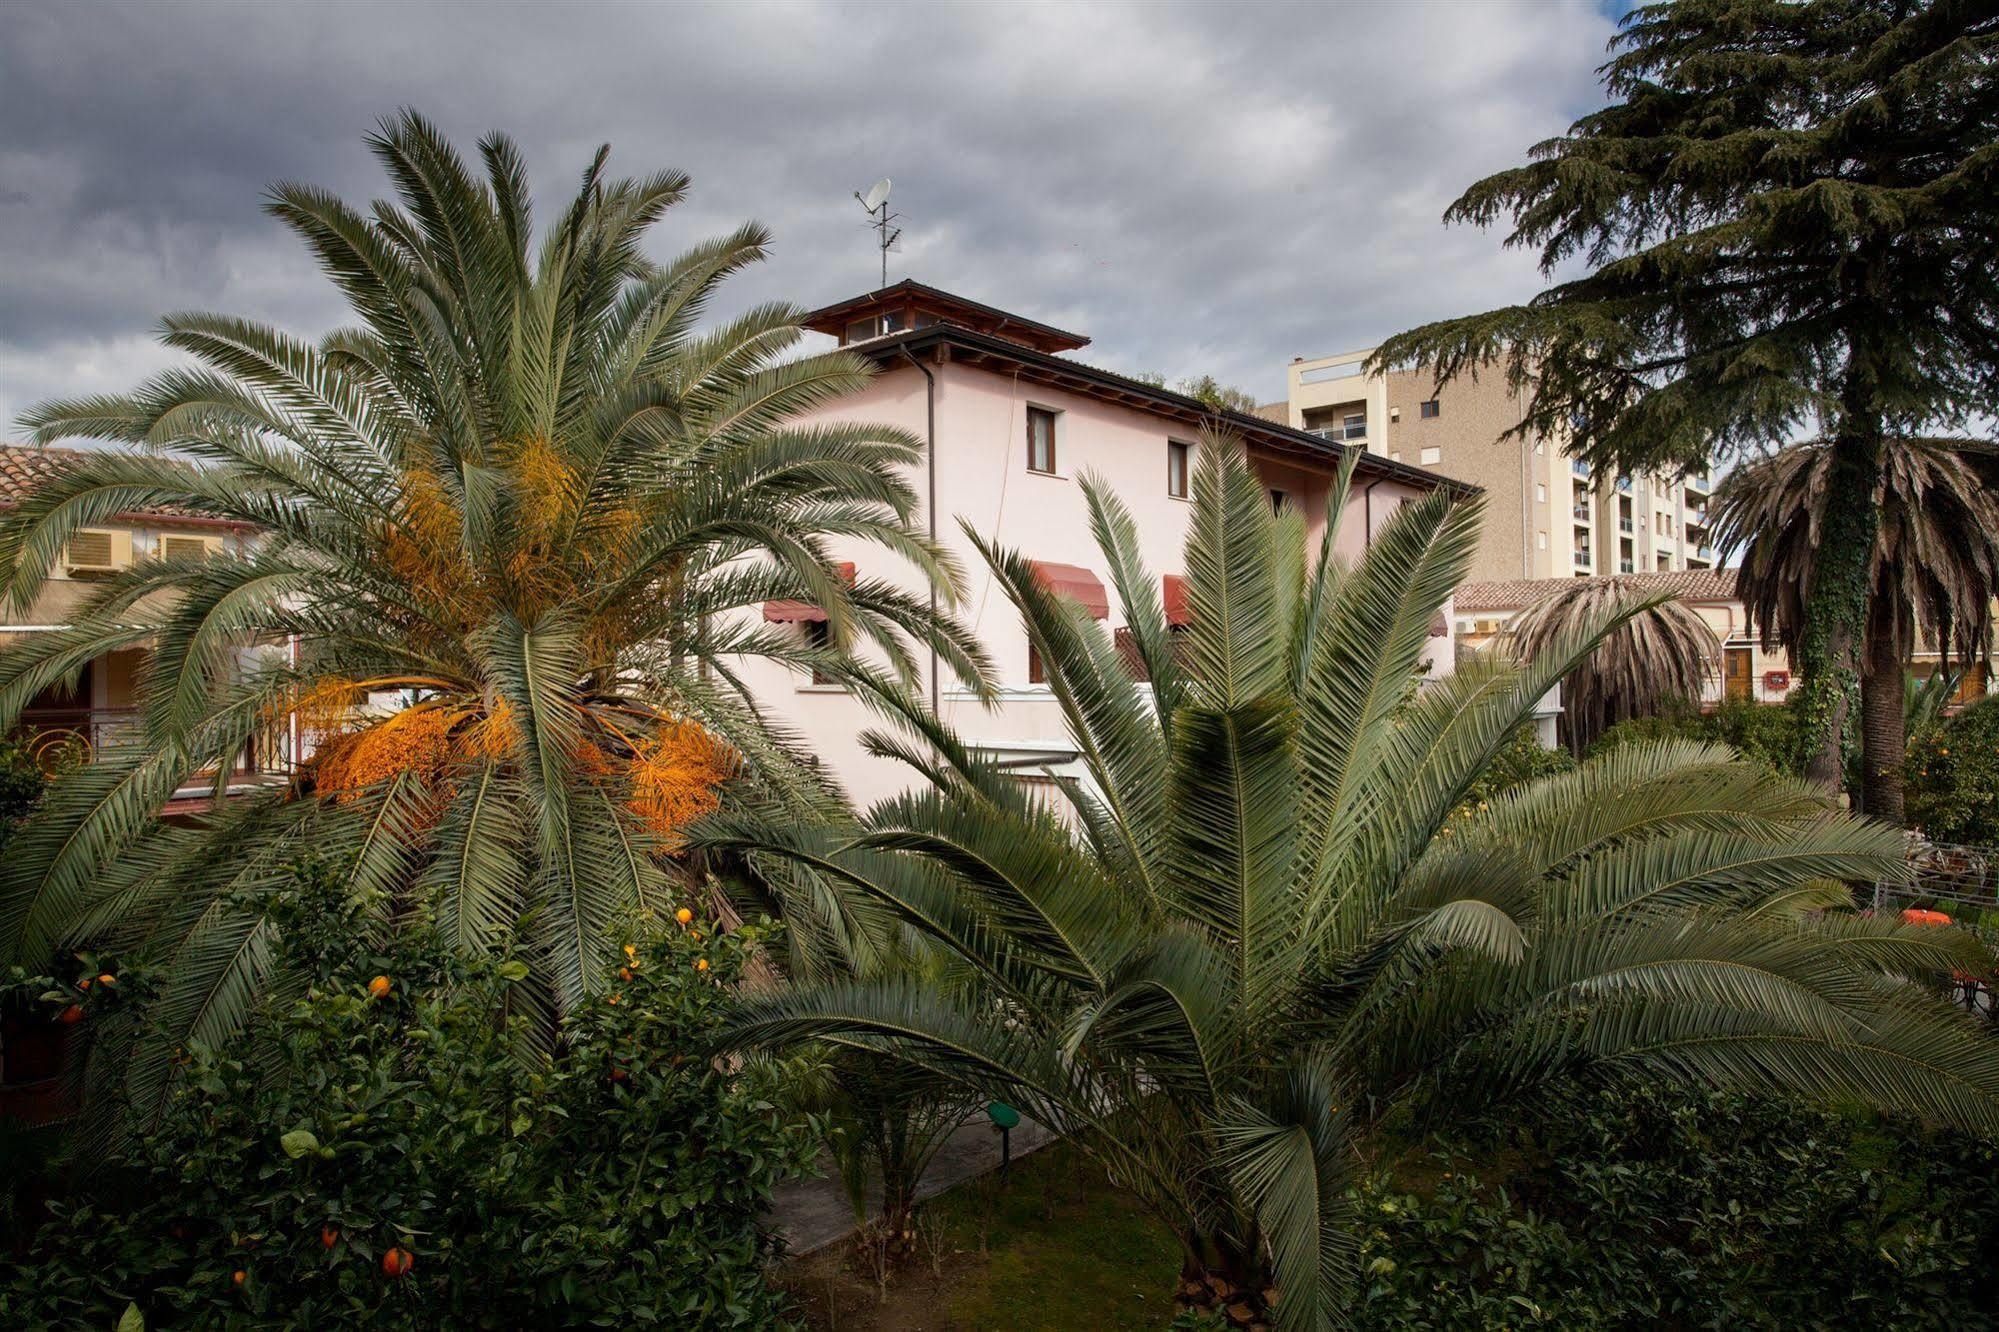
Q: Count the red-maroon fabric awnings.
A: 4